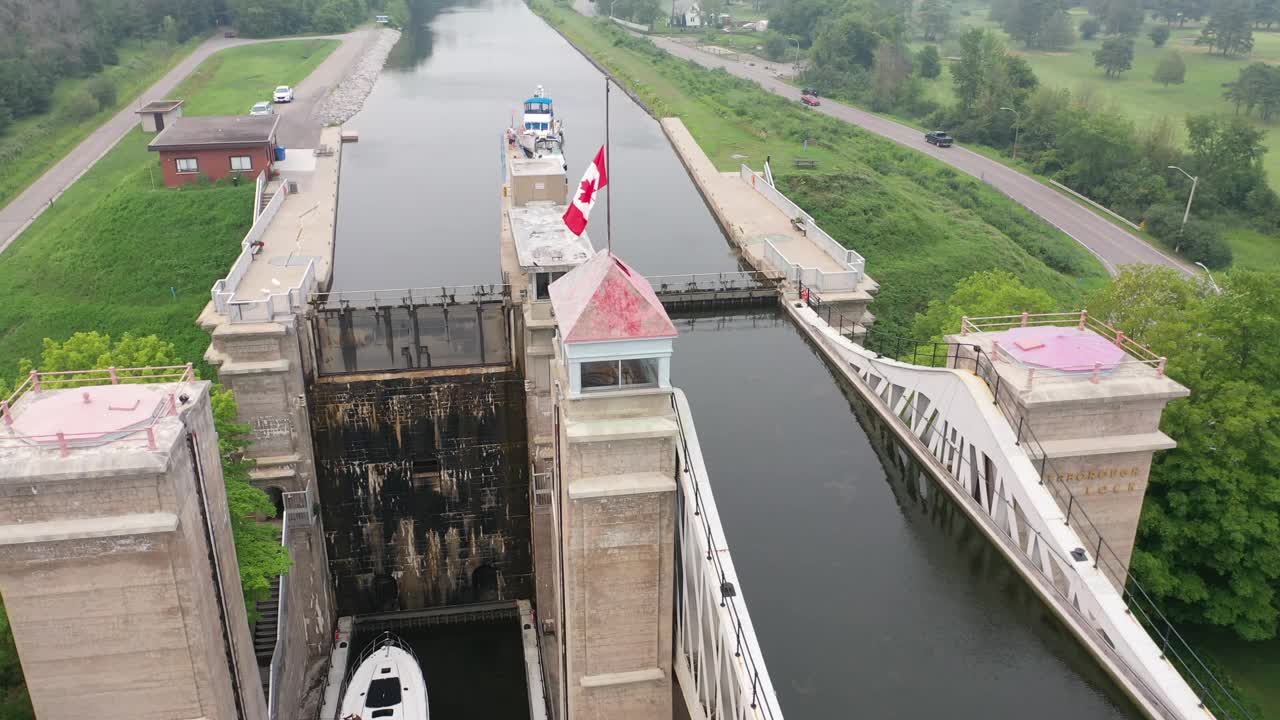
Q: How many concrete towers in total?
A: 3